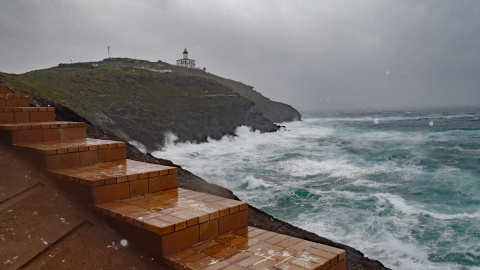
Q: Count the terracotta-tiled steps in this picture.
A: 8